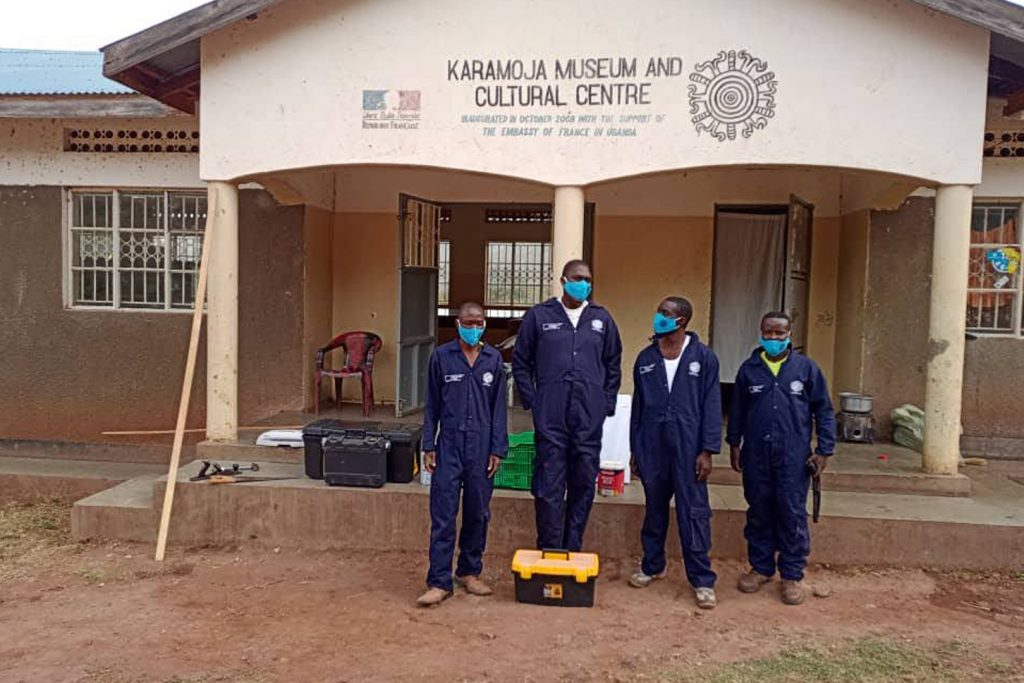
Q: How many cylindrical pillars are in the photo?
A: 3